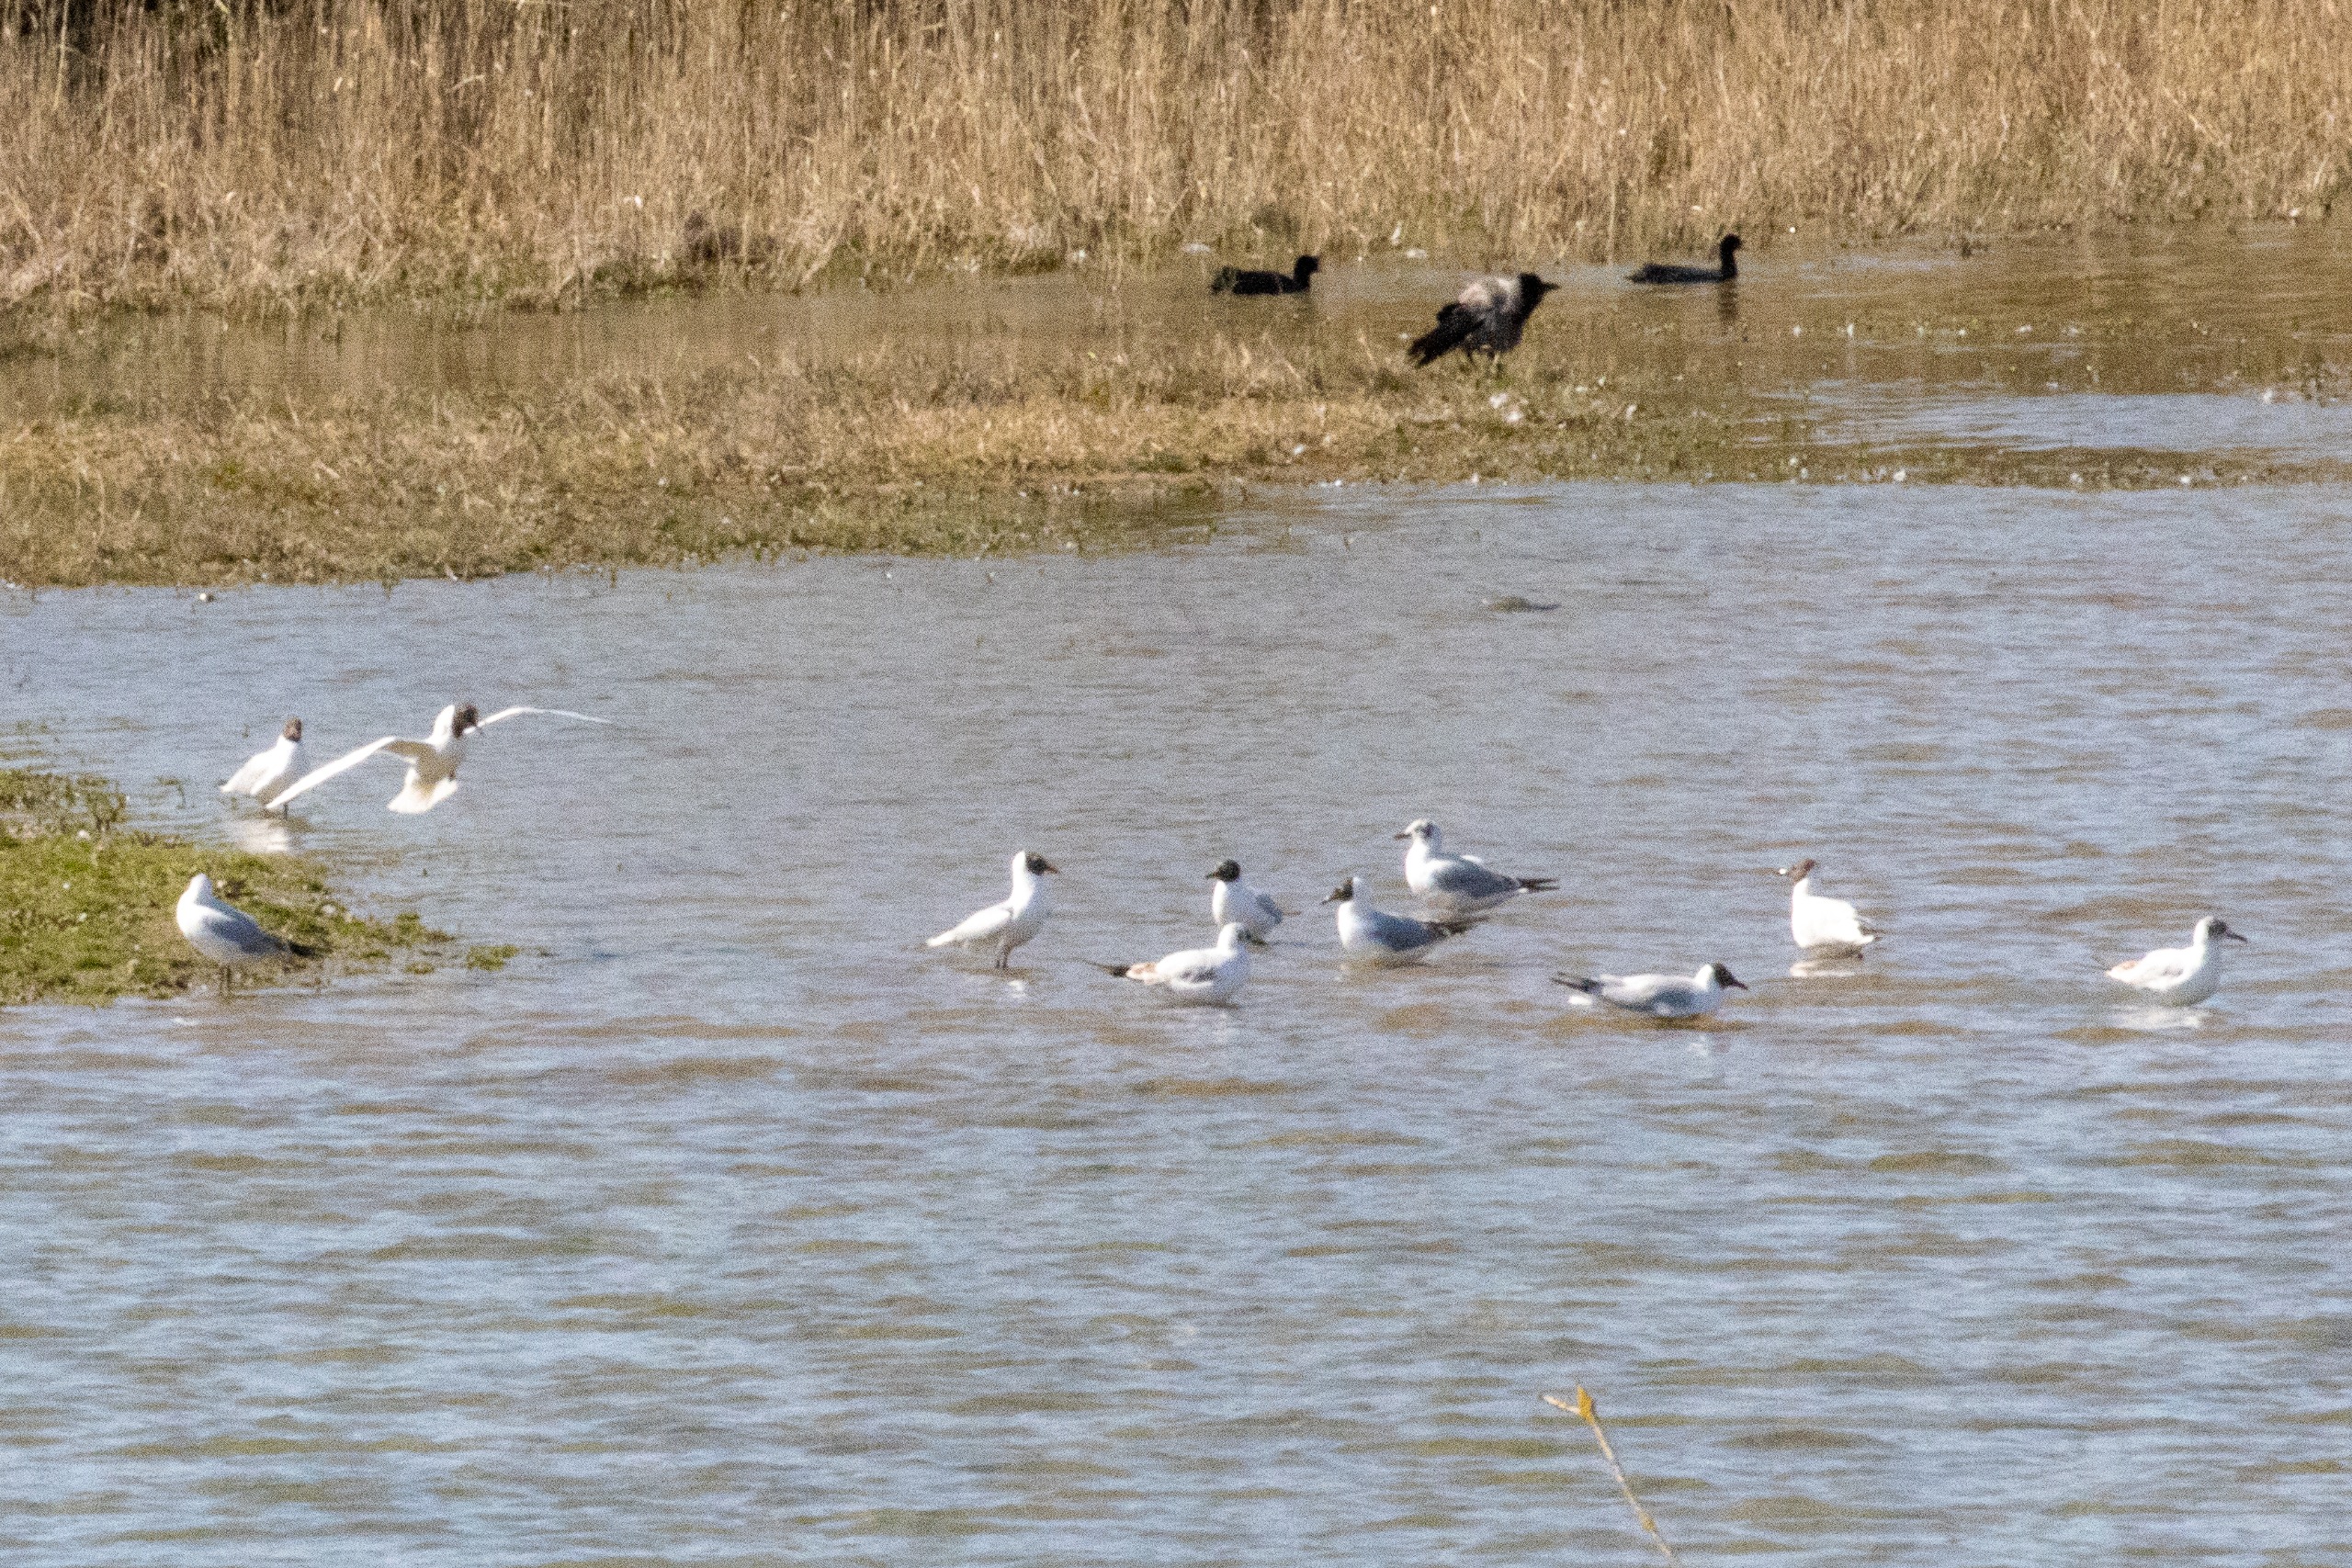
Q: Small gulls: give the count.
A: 11